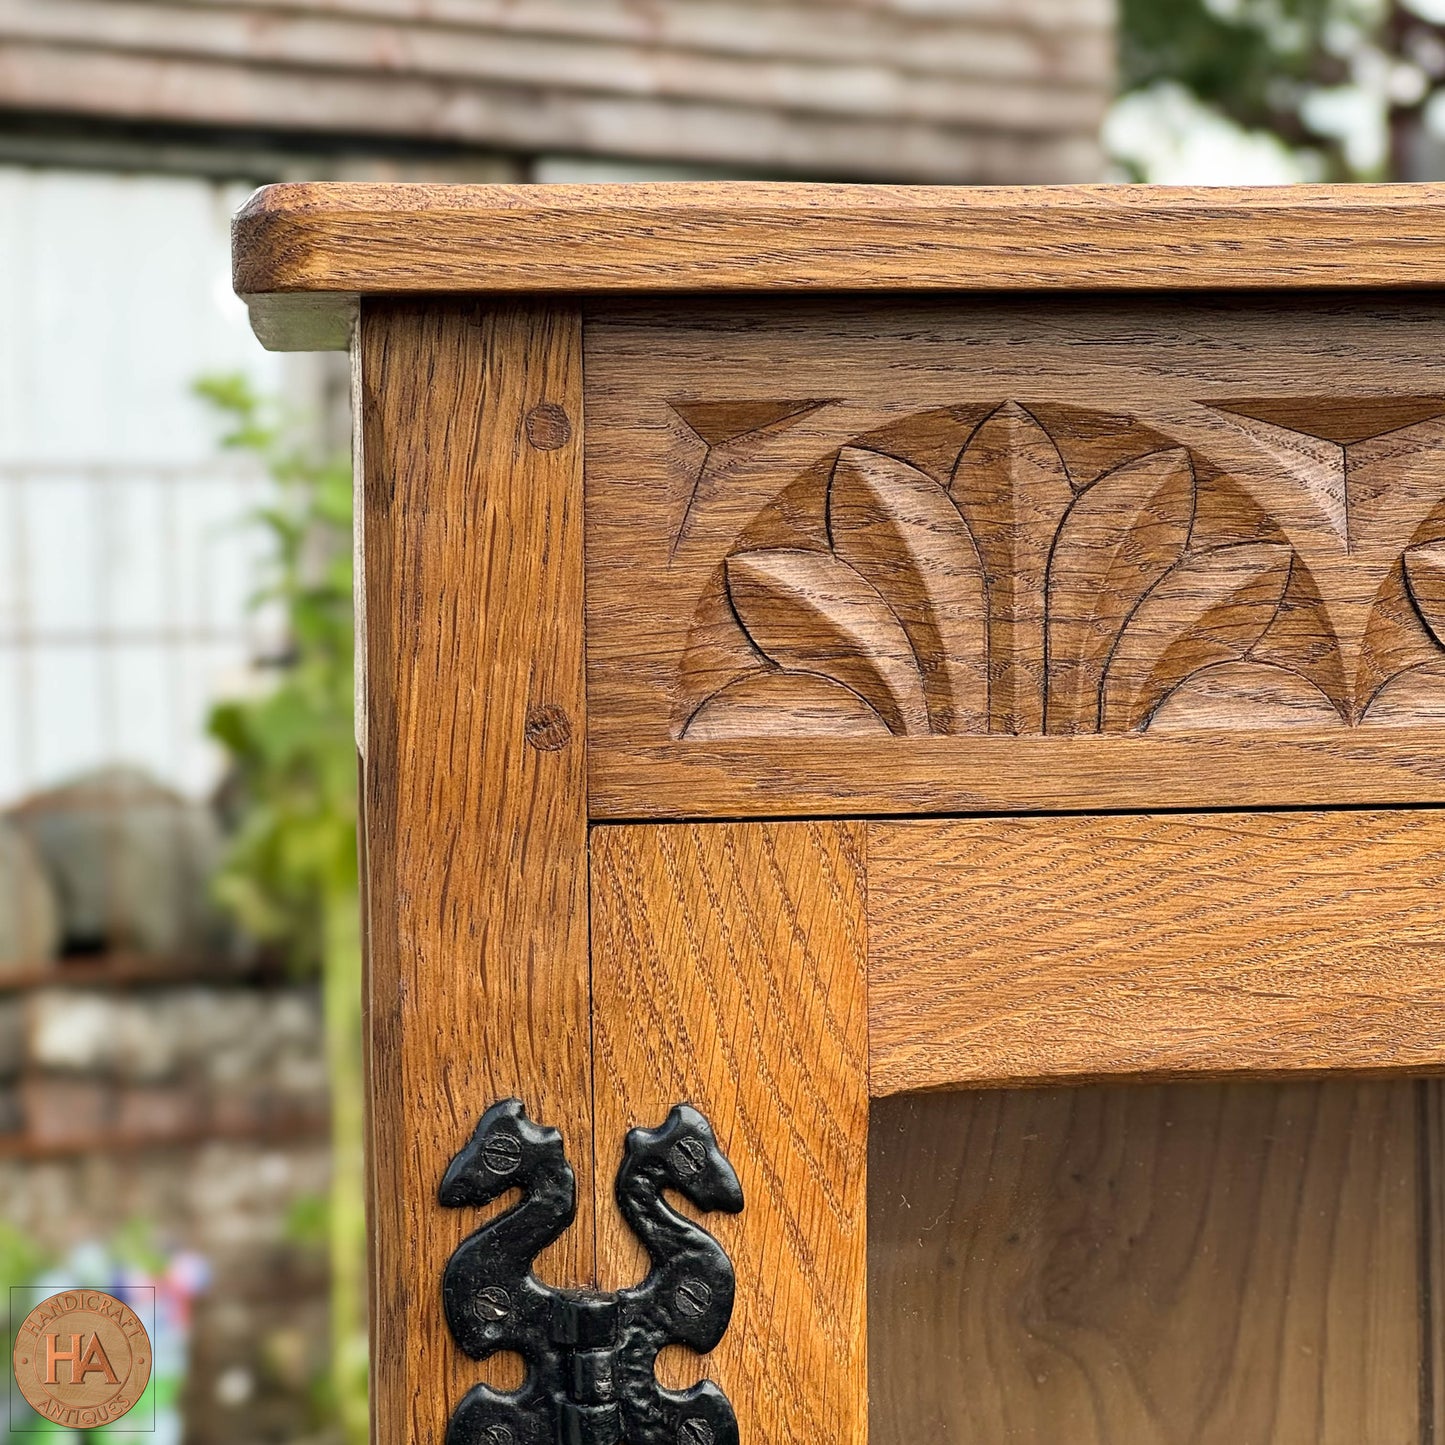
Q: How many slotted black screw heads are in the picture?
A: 6